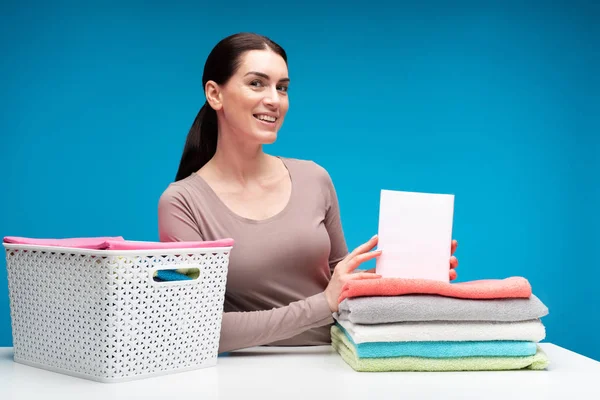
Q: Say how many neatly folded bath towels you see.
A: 5